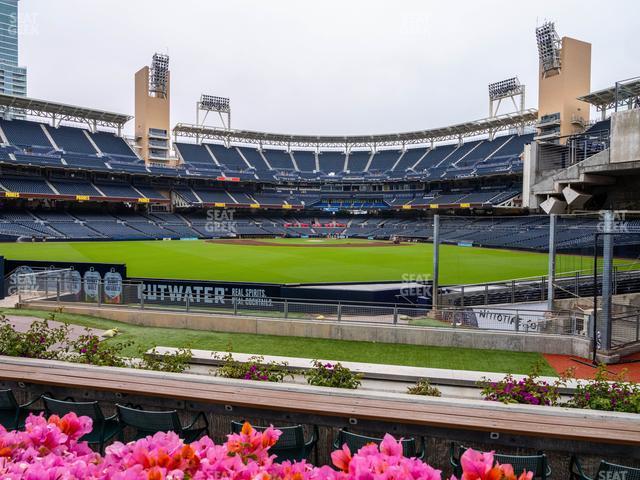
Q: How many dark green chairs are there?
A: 7